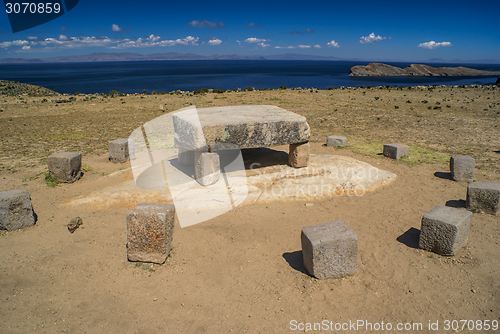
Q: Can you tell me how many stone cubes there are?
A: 10